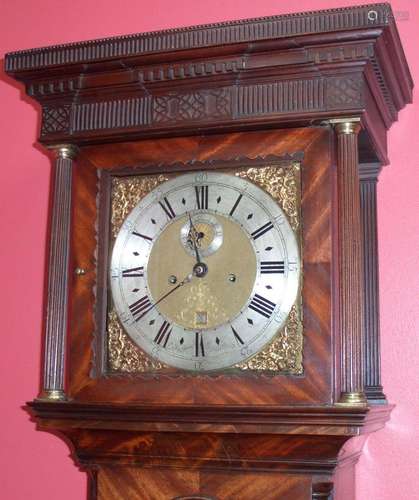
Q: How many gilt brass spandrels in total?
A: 4